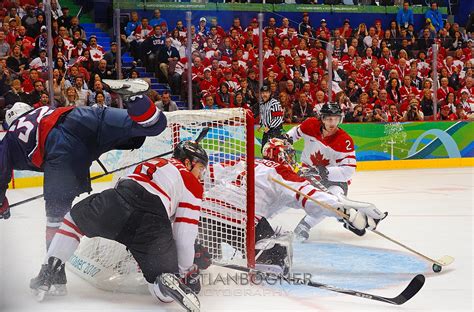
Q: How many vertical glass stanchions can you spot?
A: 6